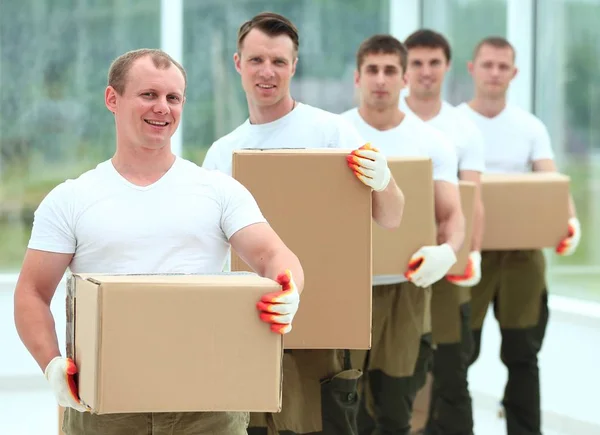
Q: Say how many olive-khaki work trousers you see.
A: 5